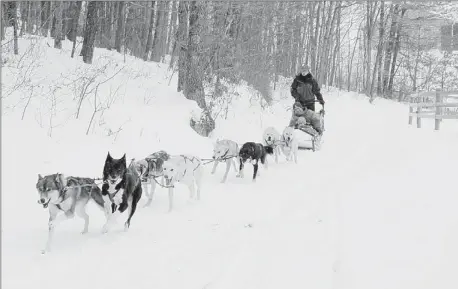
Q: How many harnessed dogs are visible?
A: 8